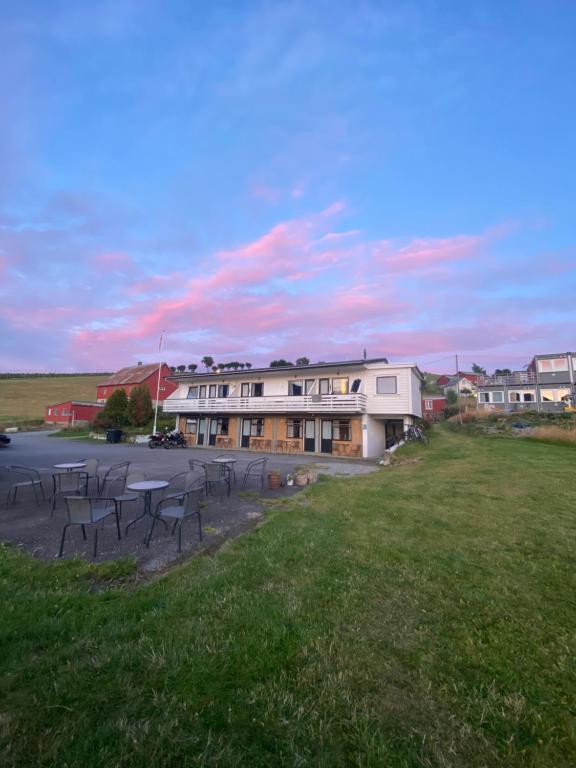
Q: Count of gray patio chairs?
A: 12